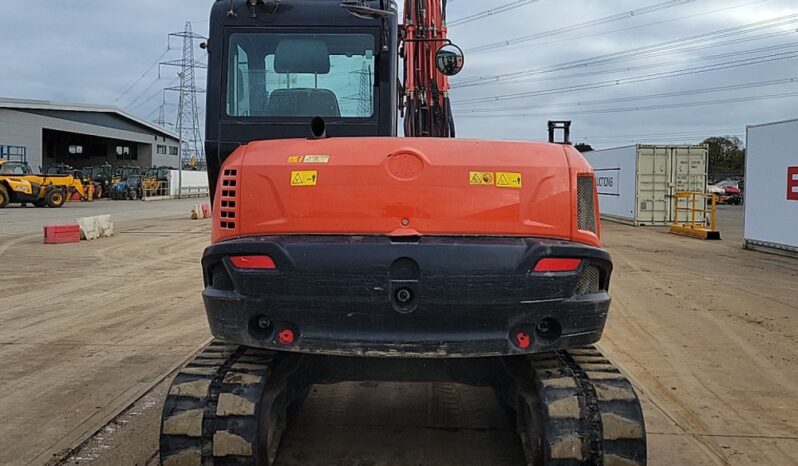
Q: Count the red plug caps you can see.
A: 2